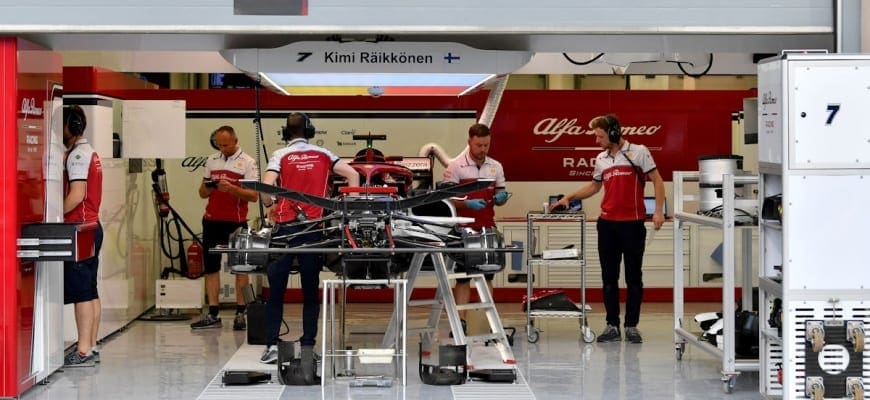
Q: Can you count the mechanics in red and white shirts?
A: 5